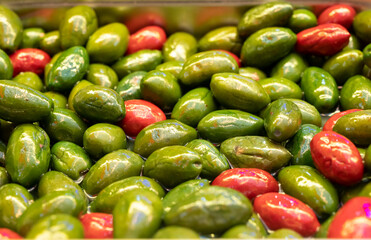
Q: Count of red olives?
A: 13